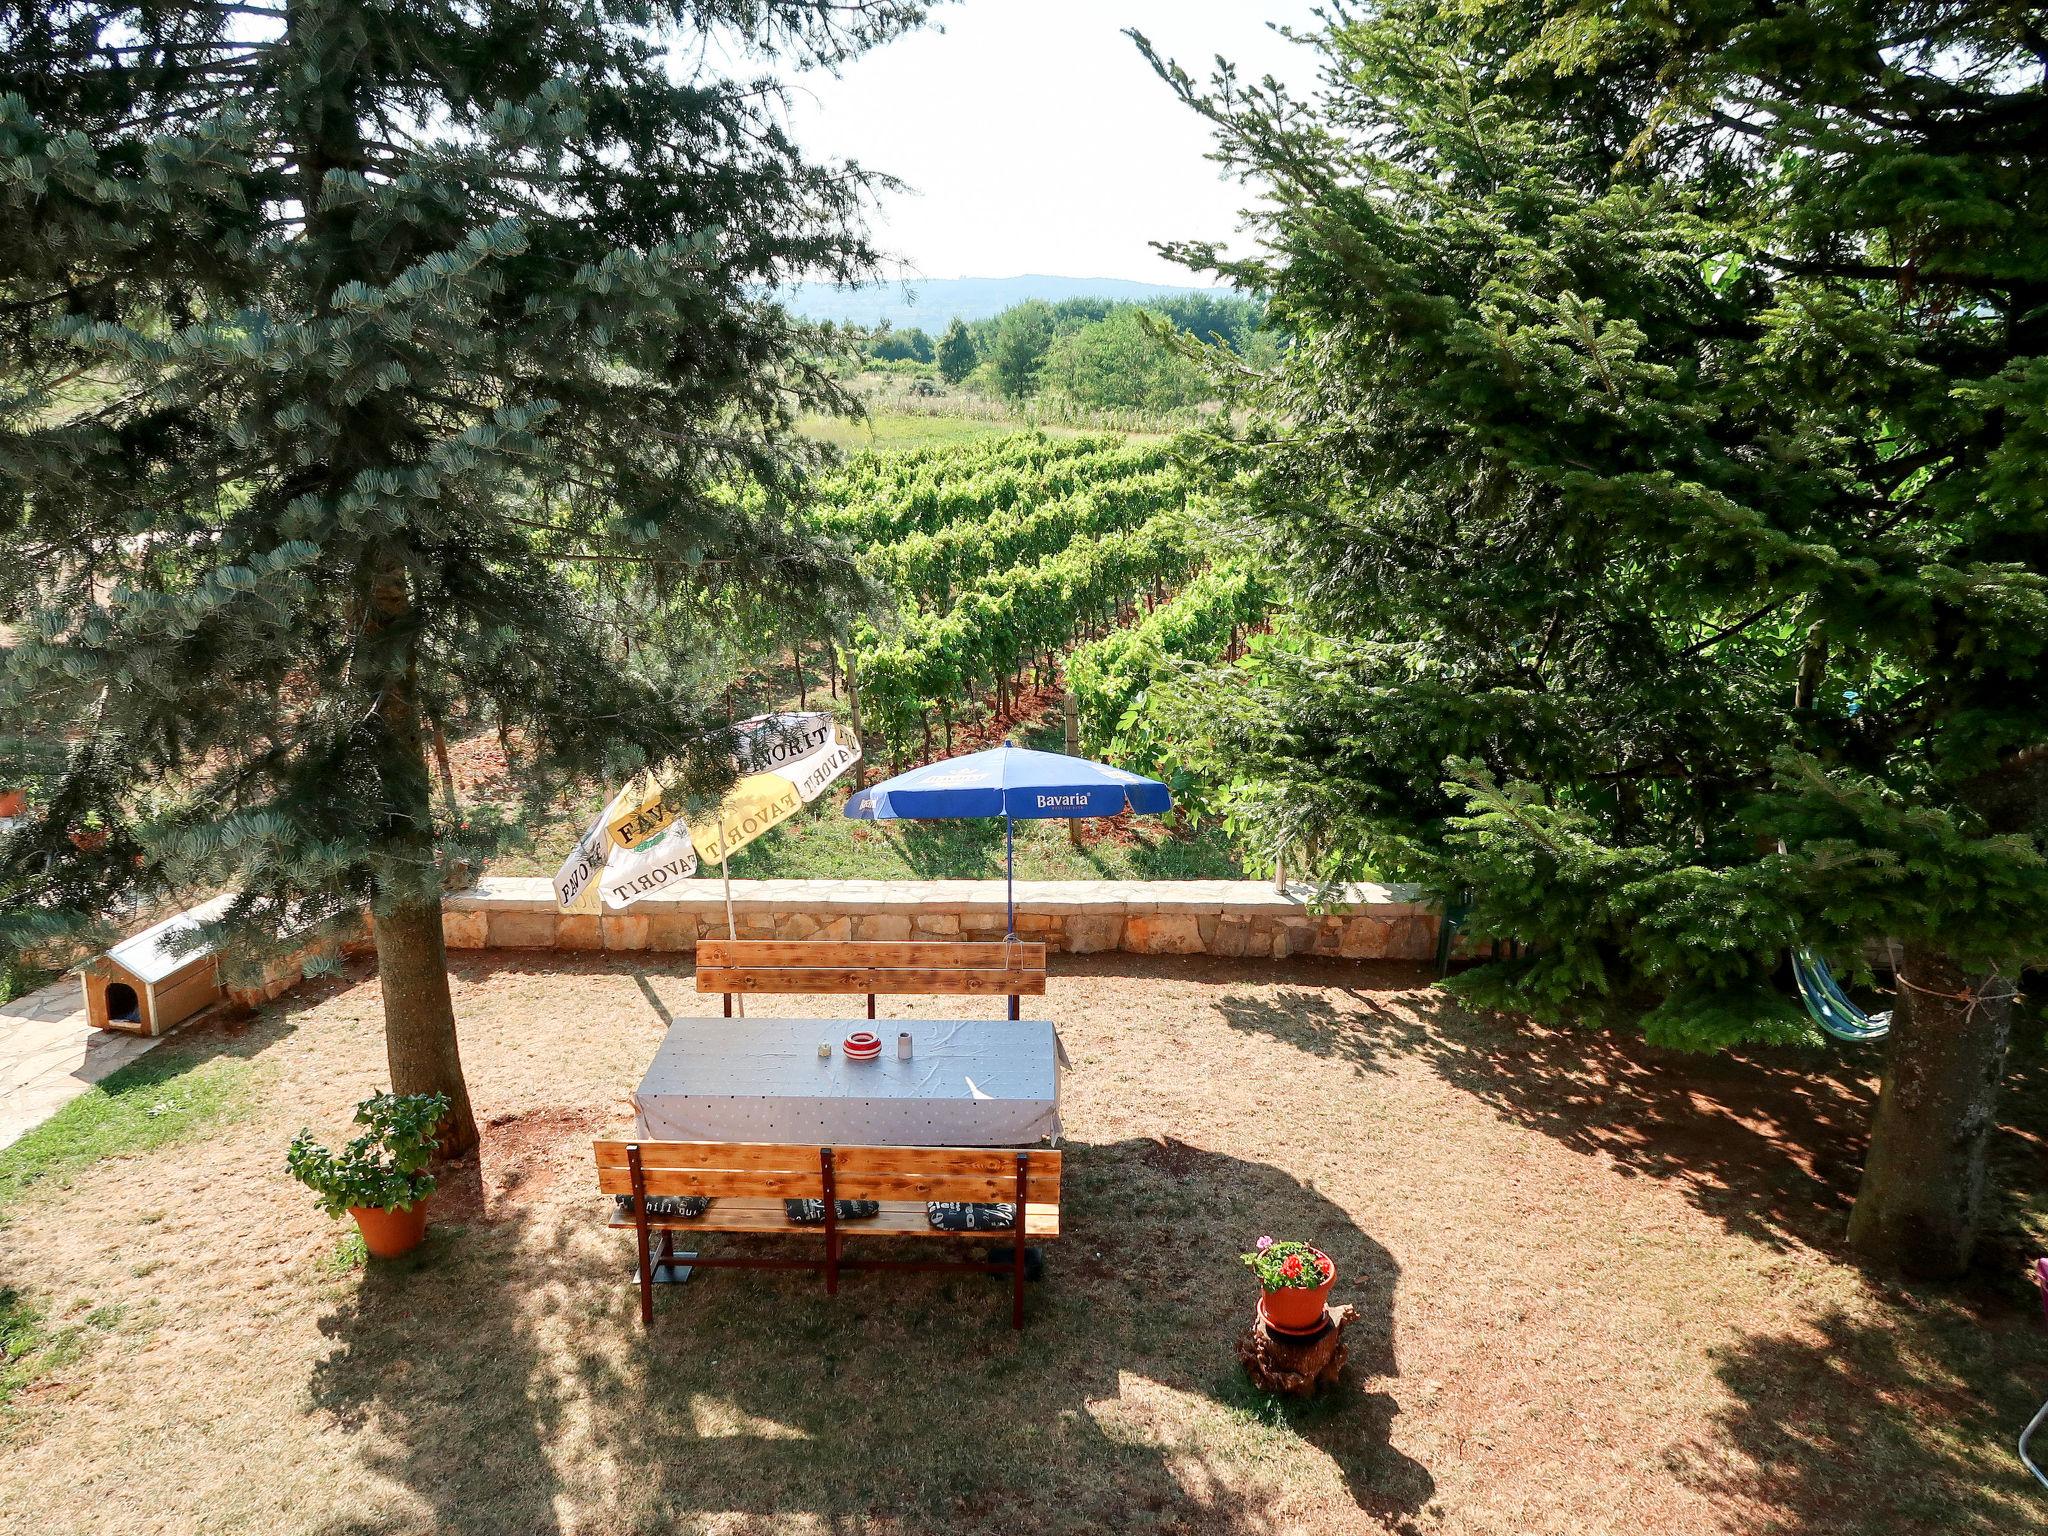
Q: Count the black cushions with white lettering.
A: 3